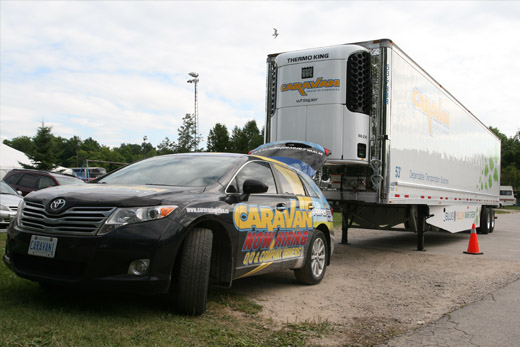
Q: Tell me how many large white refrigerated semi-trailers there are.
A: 1